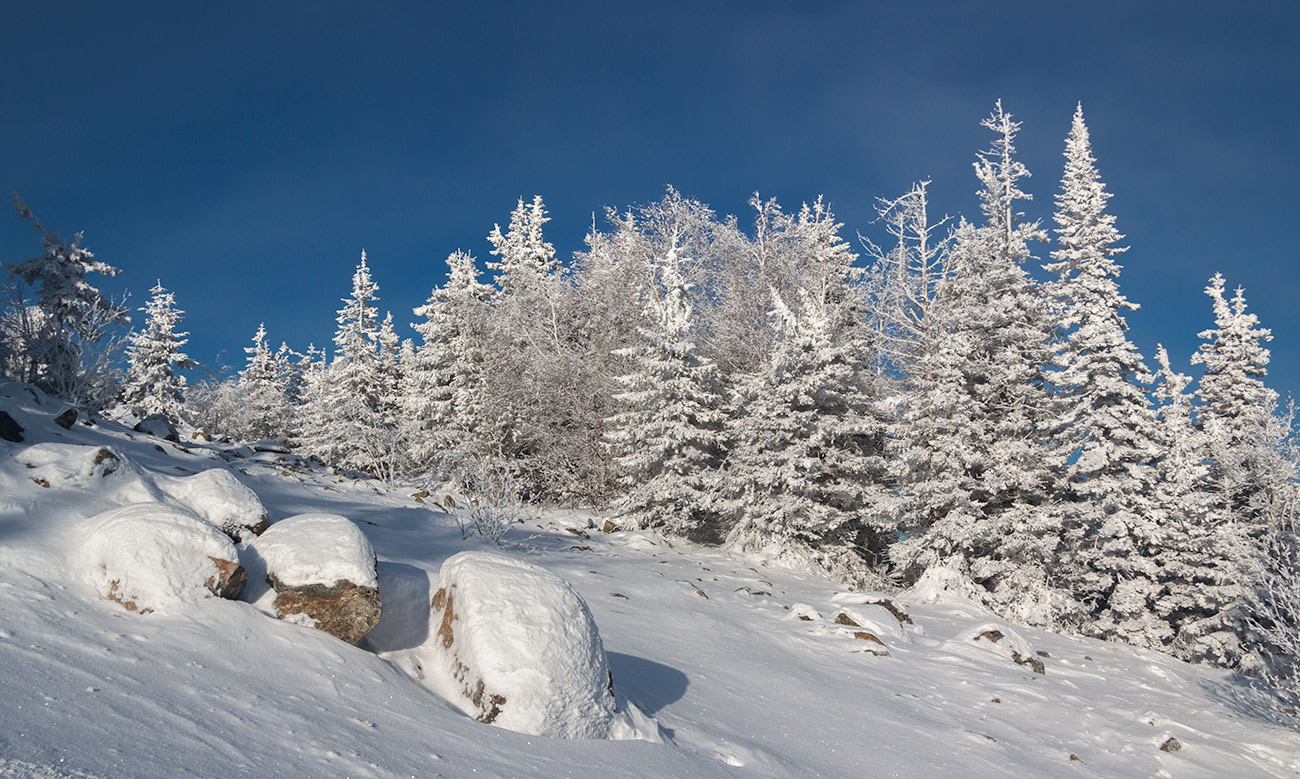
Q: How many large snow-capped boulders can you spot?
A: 4